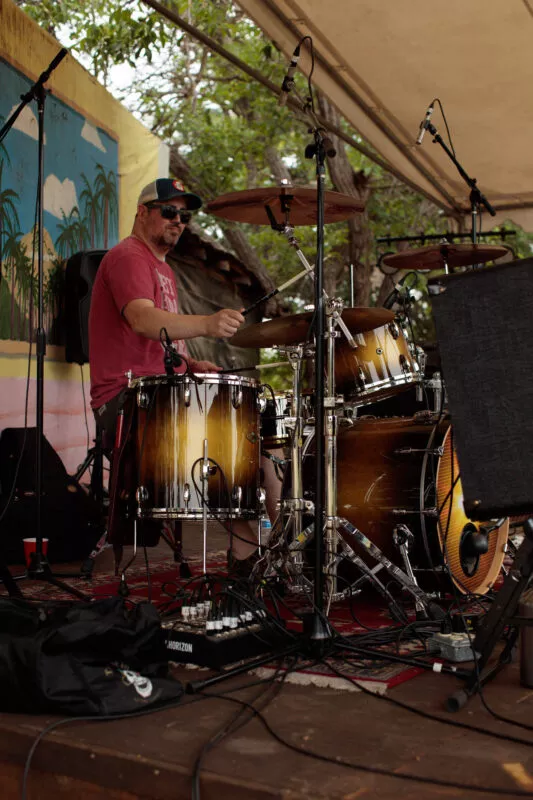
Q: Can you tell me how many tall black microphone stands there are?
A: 3